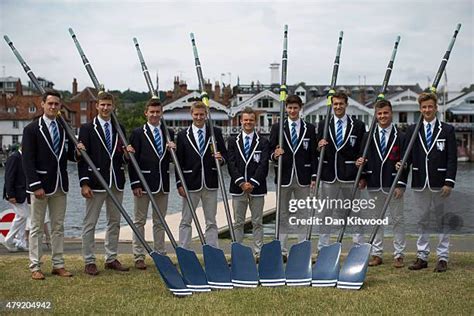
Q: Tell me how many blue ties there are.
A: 9